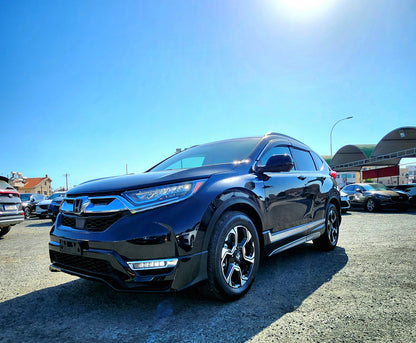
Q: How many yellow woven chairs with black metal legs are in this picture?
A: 0